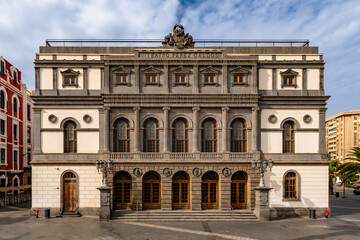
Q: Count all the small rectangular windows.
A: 7